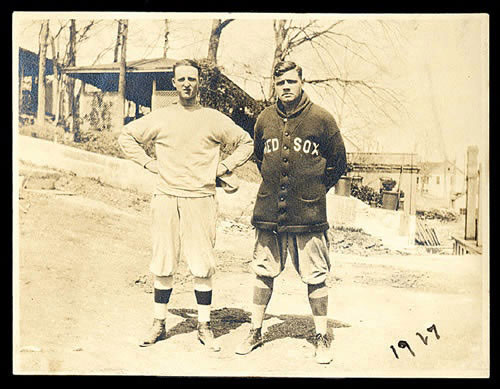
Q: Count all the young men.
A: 2